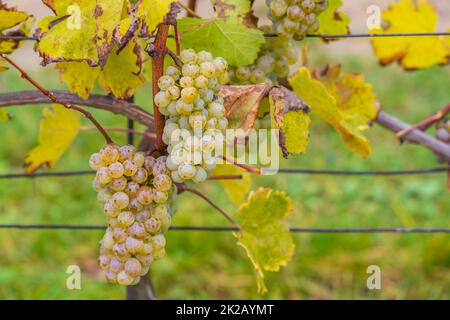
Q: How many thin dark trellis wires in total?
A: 3